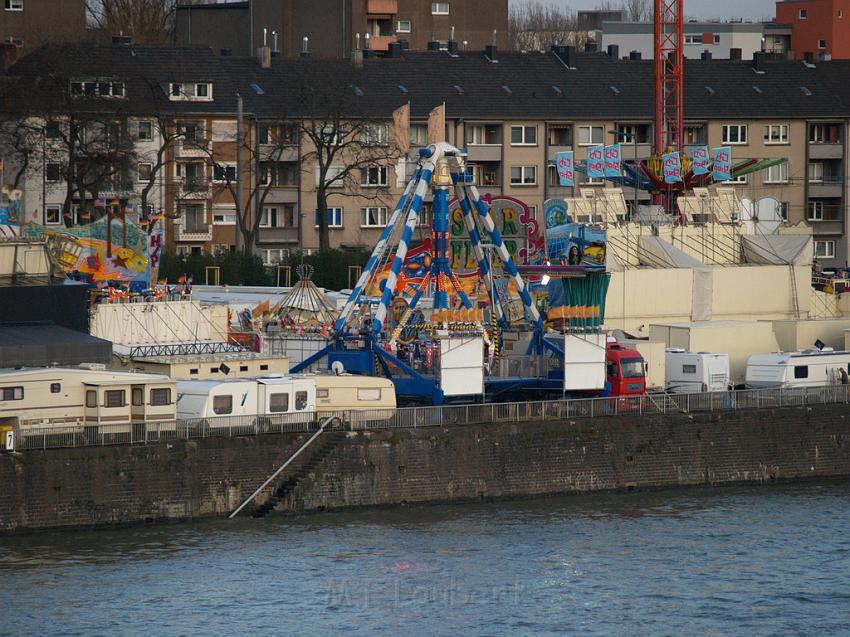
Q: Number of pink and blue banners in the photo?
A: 6